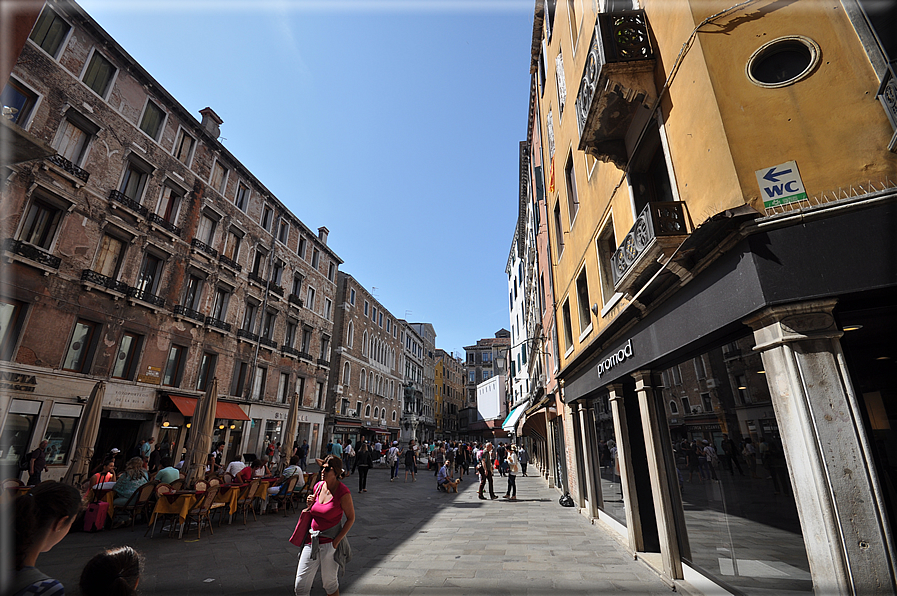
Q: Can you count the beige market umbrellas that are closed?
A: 4